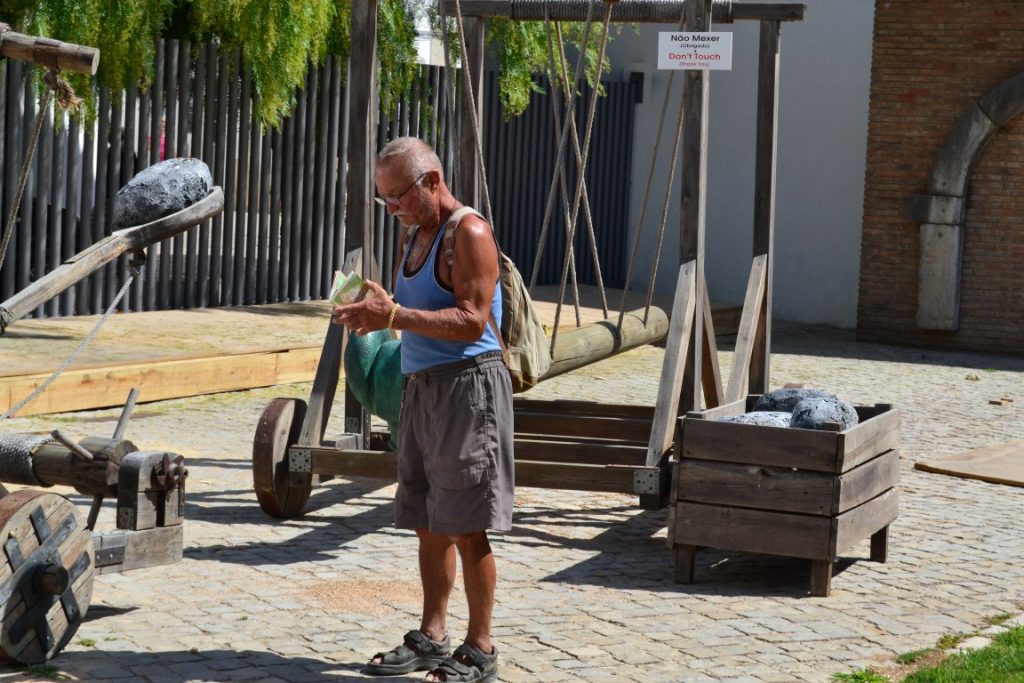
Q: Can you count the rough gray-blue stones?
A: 4